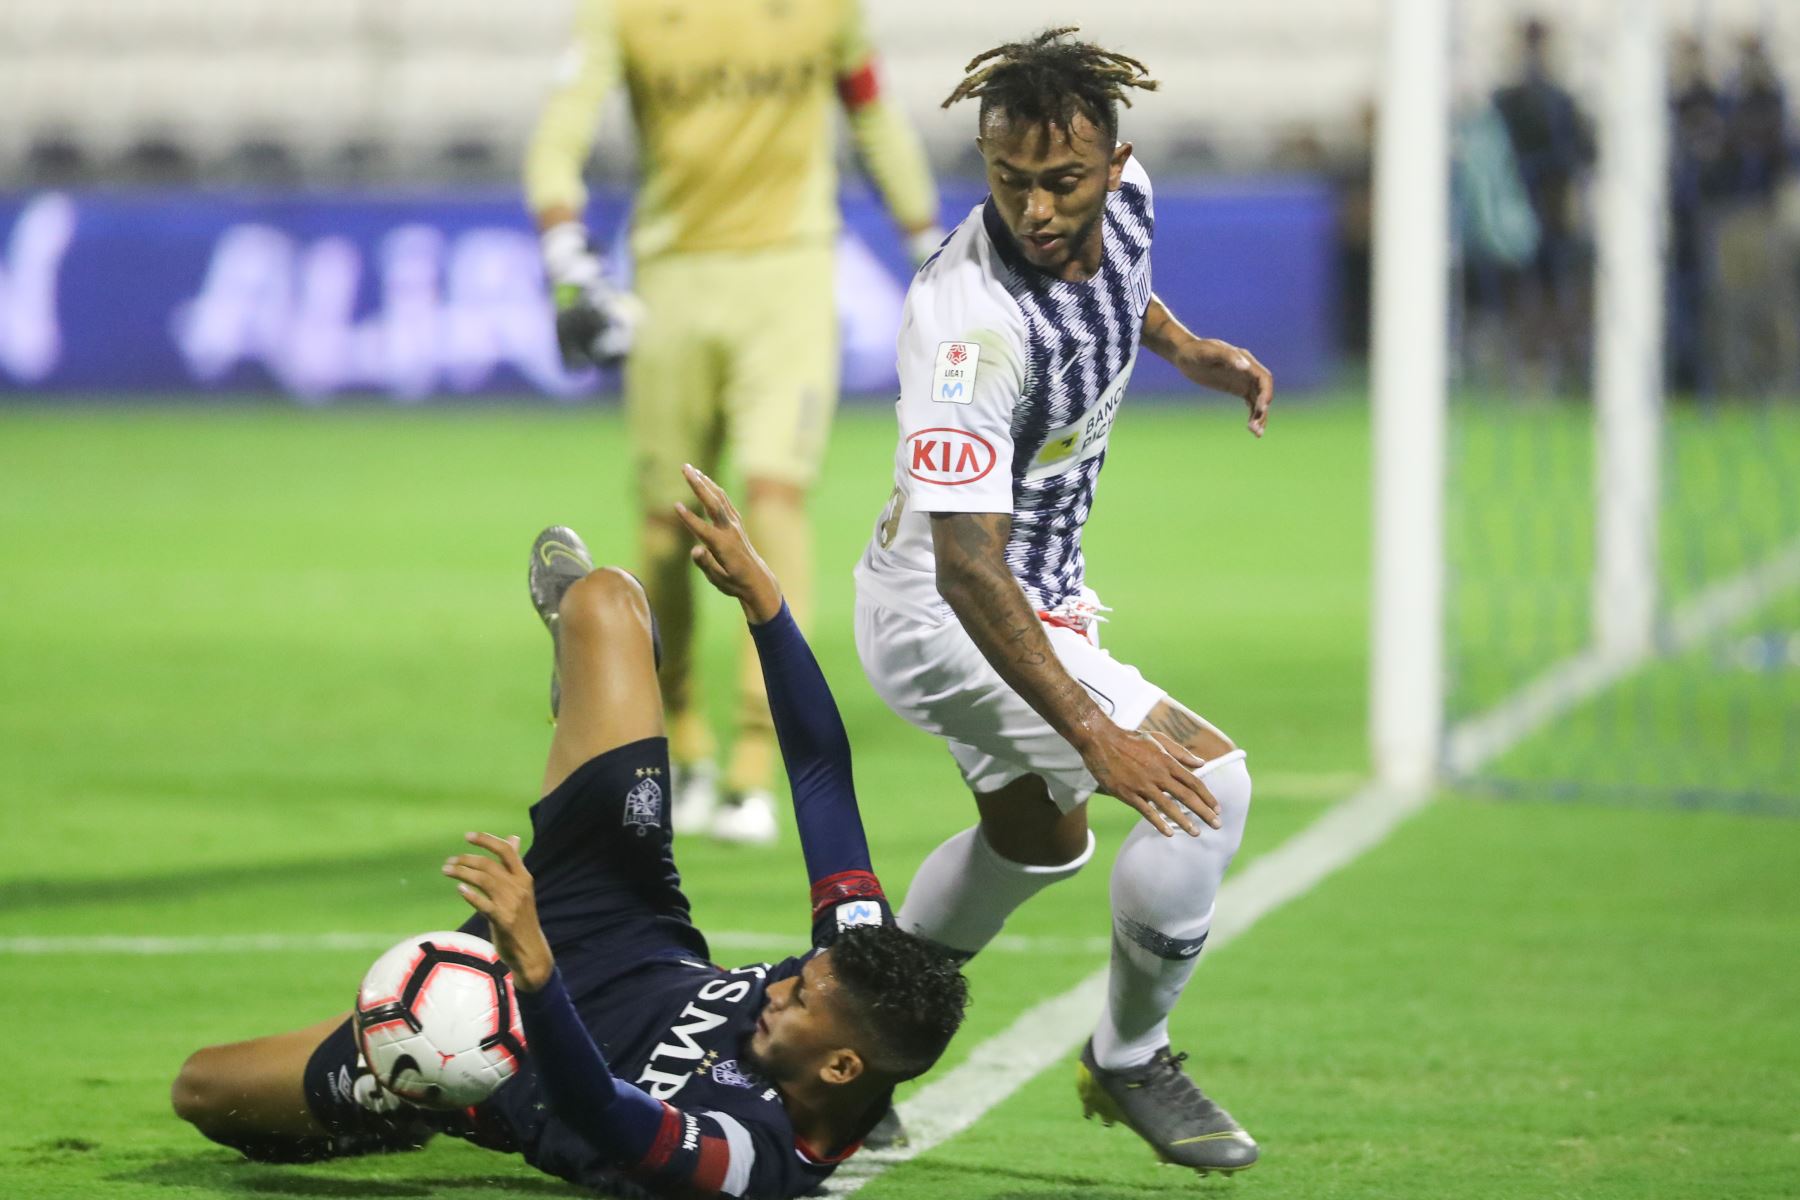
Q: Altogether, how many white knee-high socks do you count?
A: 2